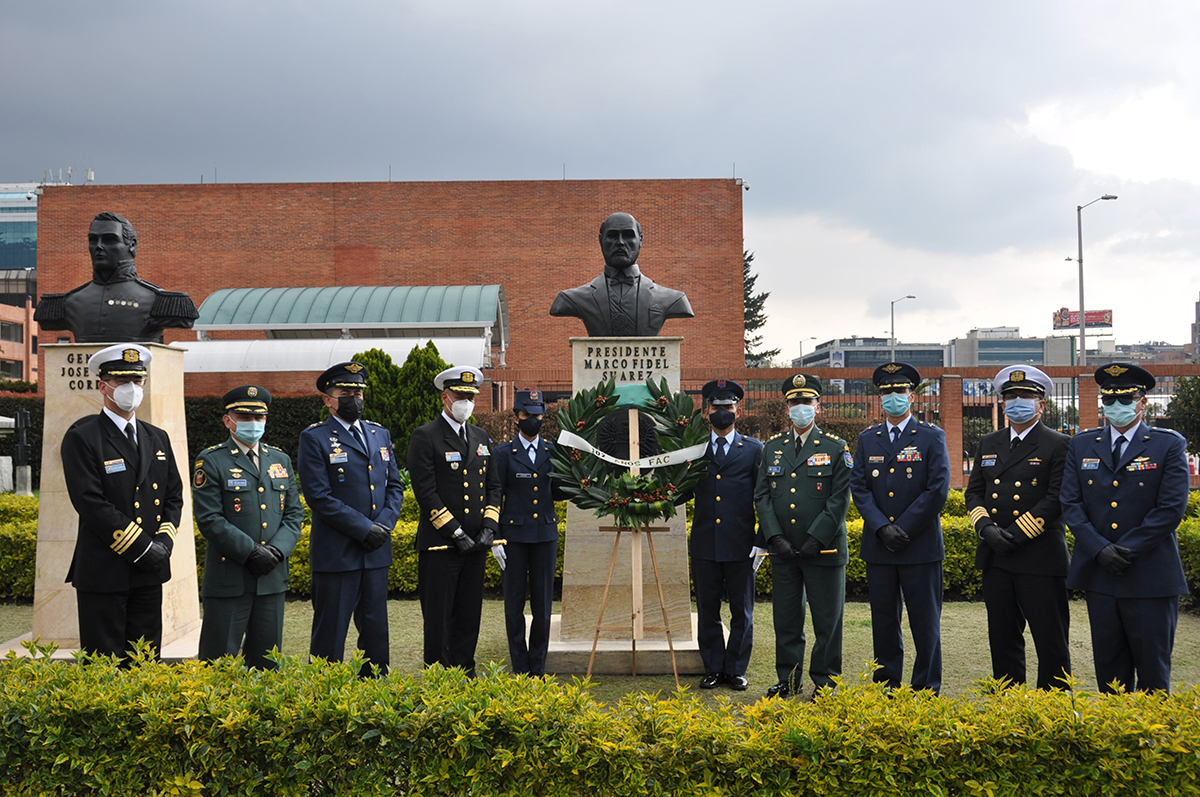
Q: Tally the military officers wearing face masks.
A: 10